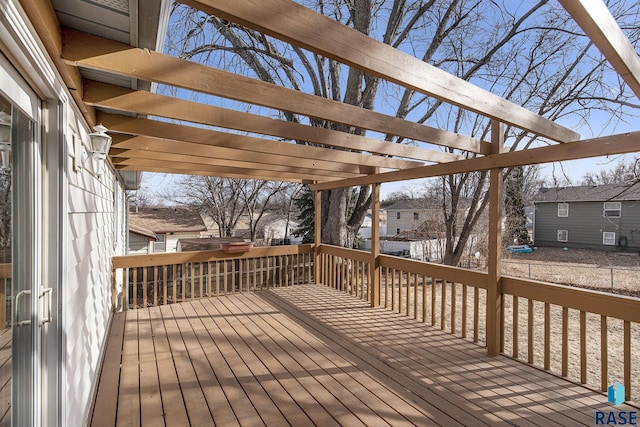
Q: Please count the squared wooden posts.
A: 3